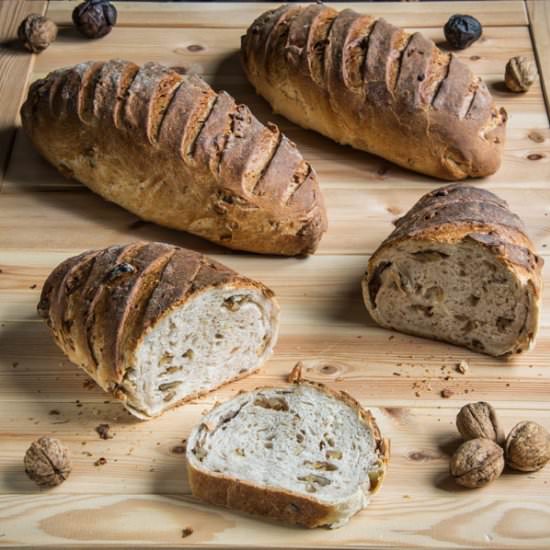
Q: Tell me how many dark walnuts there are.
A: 2